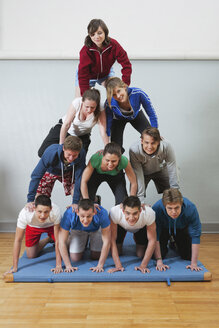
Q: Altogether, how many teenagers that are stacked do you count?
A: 10